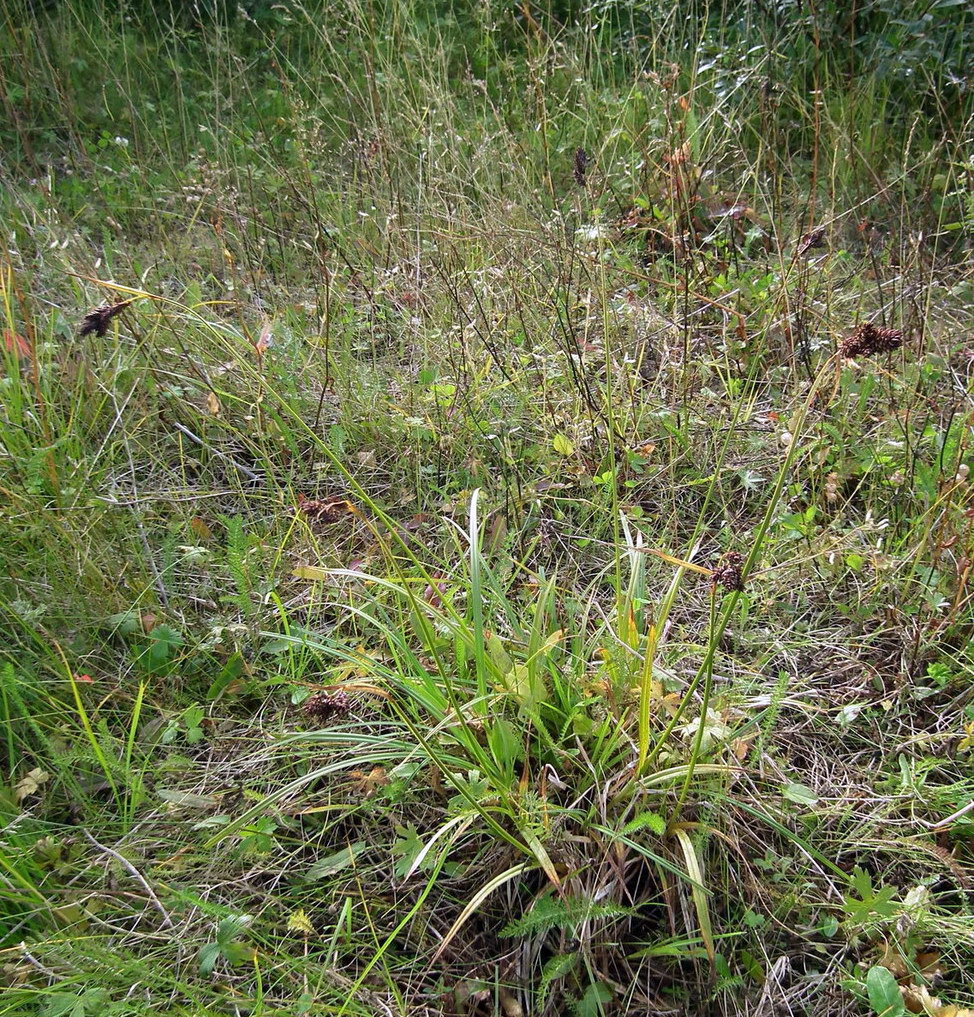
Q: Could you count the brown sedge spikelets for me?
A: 7